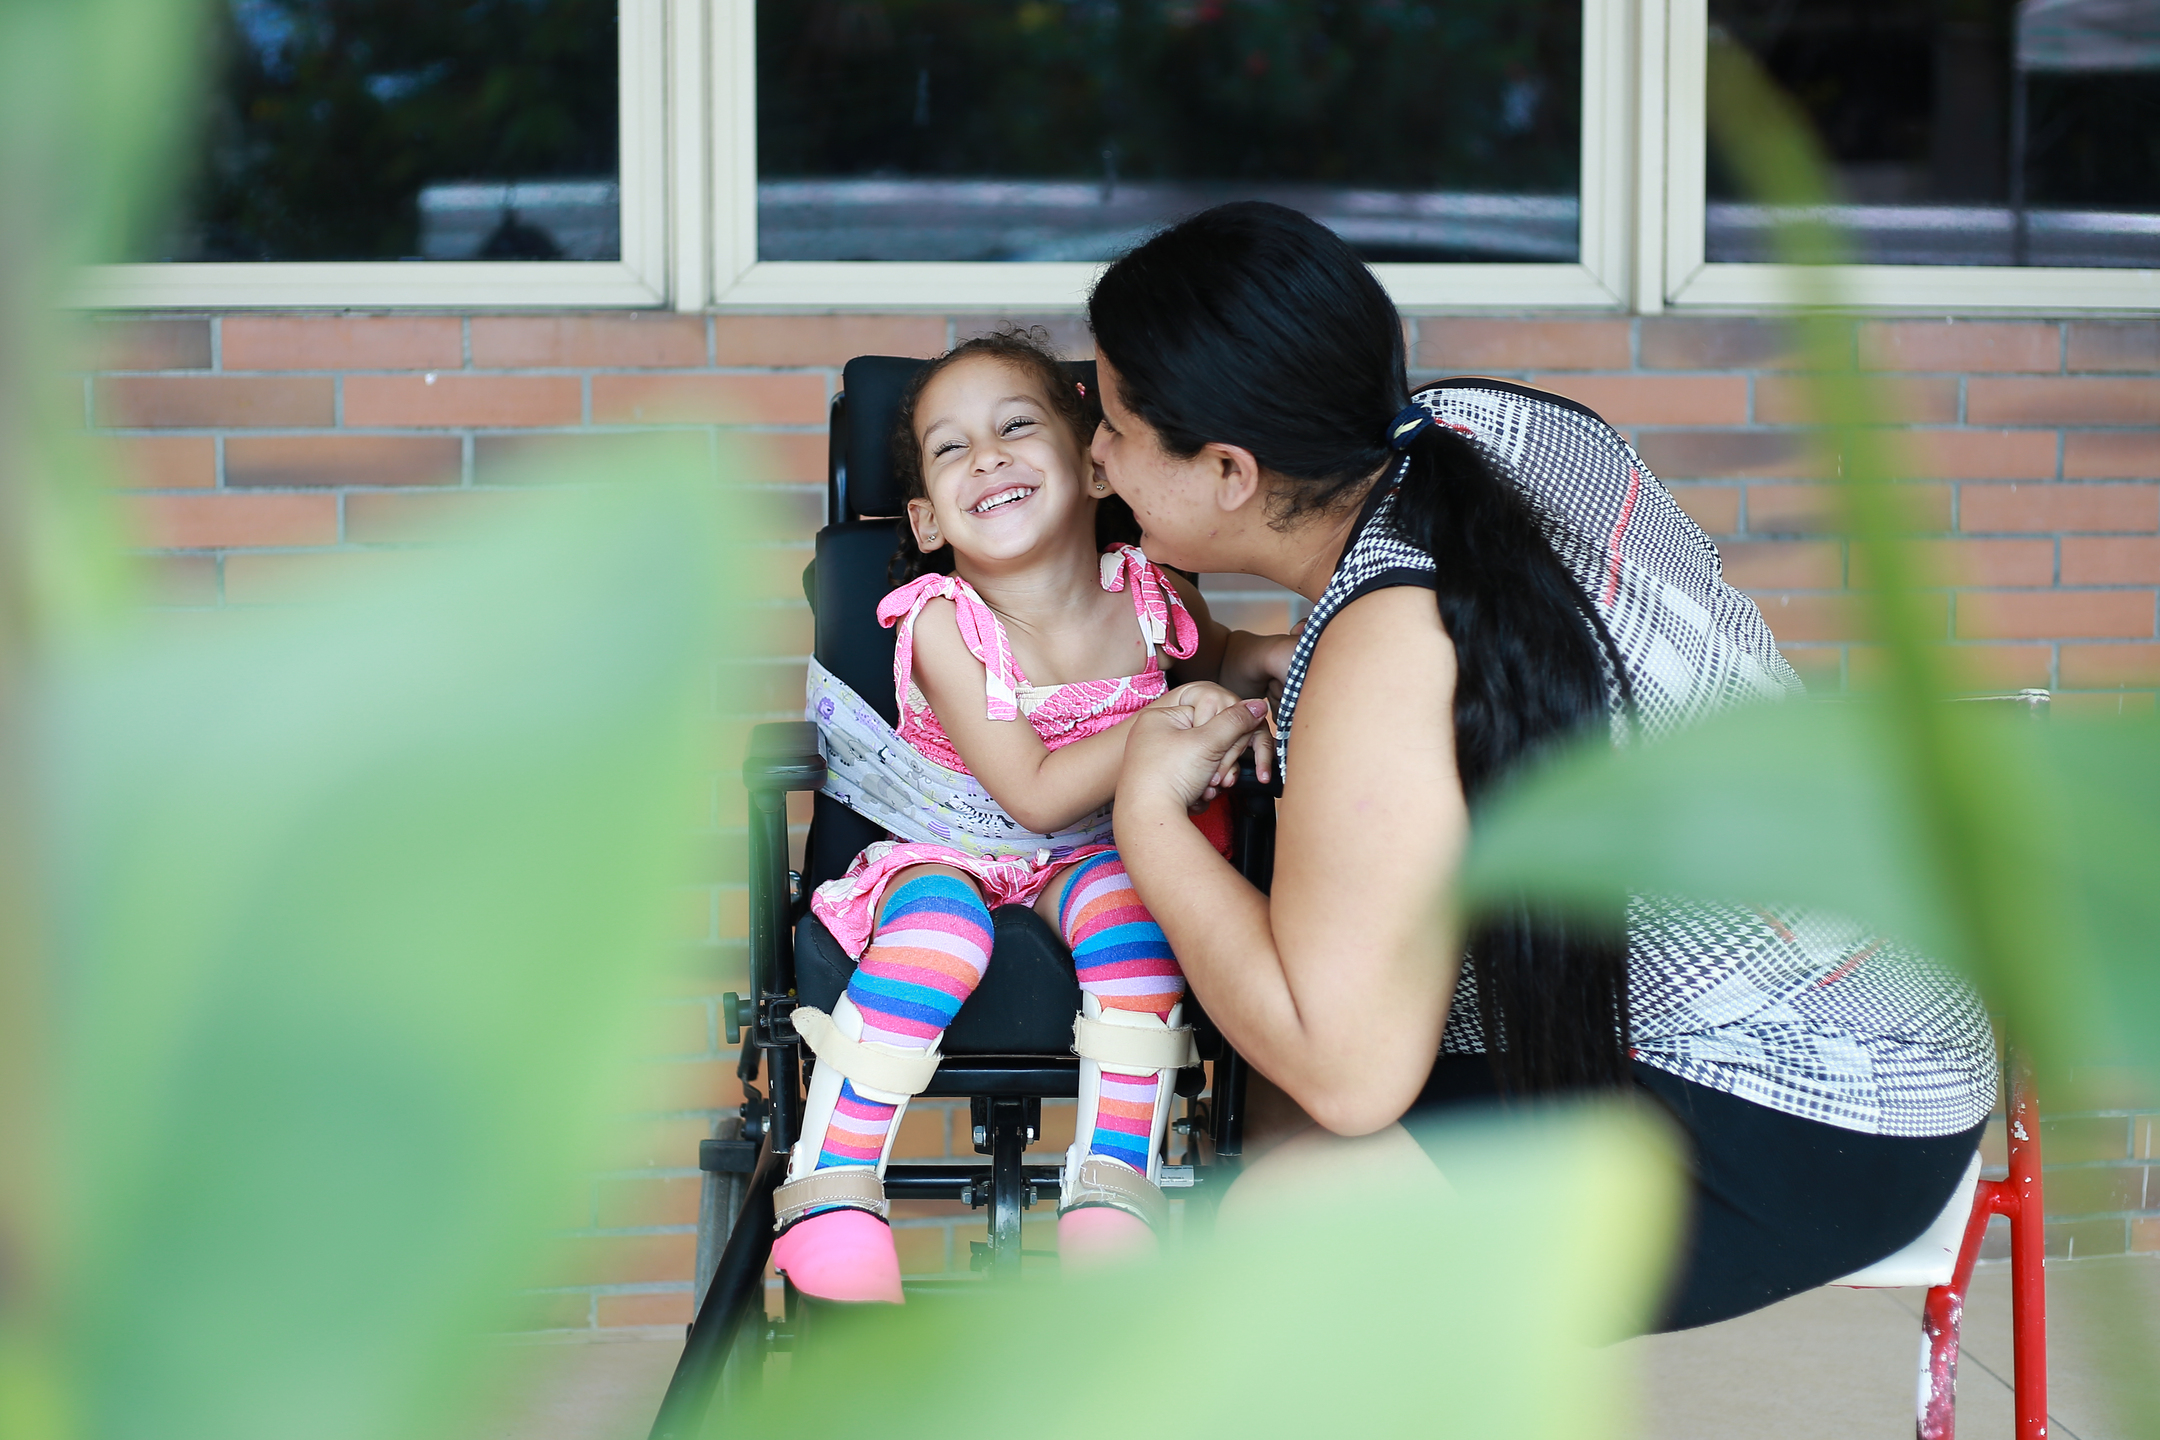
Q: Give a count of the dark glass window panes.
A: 3